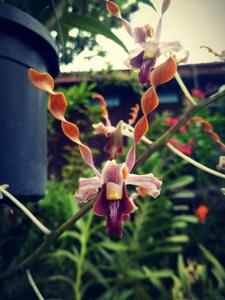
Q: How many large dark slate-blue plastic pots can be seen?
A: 1